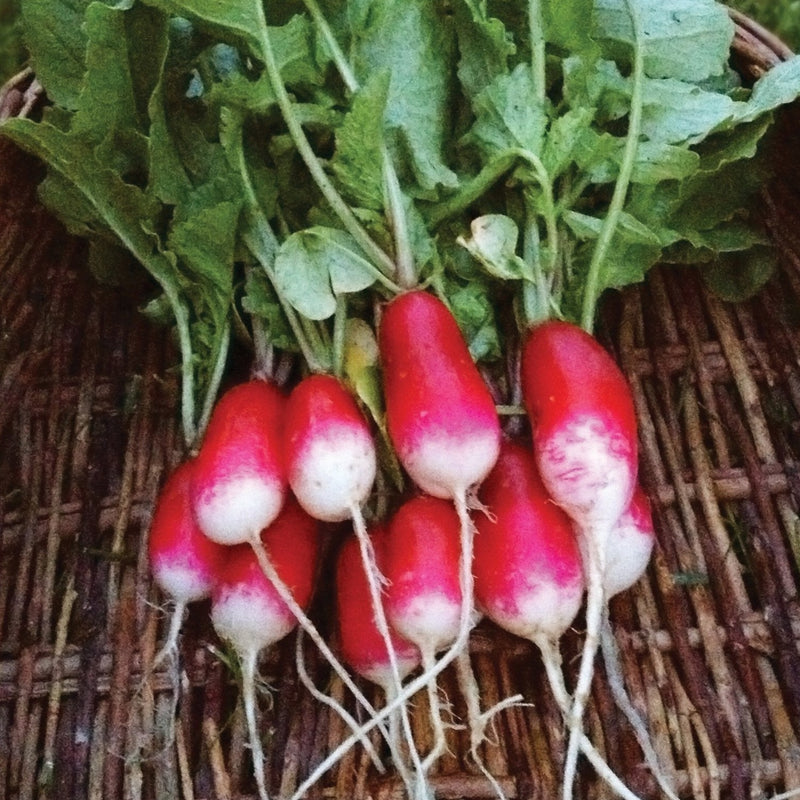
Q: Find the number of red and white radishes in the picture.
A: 10